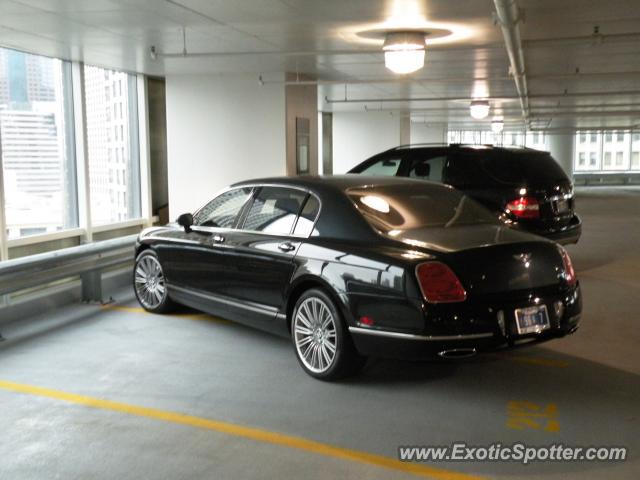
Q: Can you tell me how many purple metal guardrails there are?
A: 0